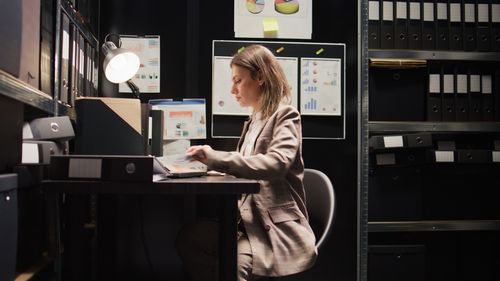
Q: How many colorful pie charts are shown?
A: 2